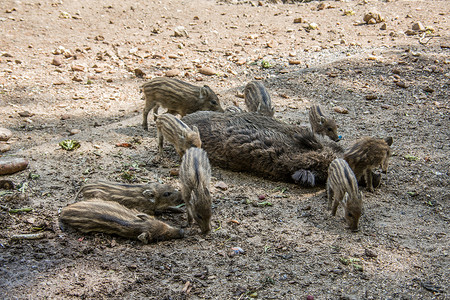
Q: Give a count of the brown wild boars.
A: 10